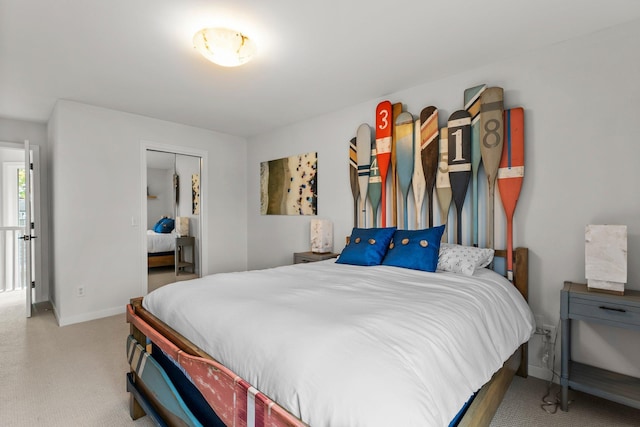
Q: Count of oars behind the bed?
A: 13